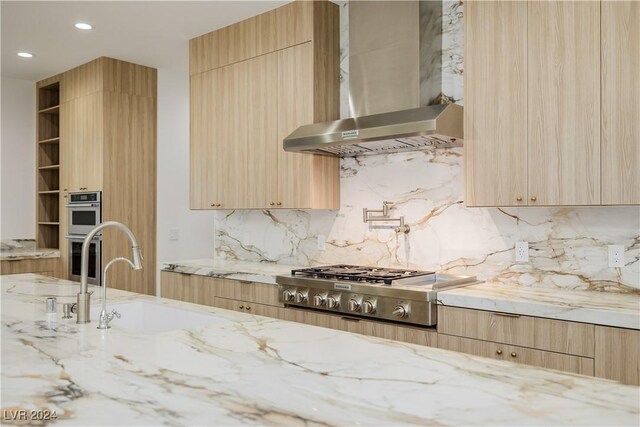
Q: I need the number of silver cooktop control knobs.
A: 7